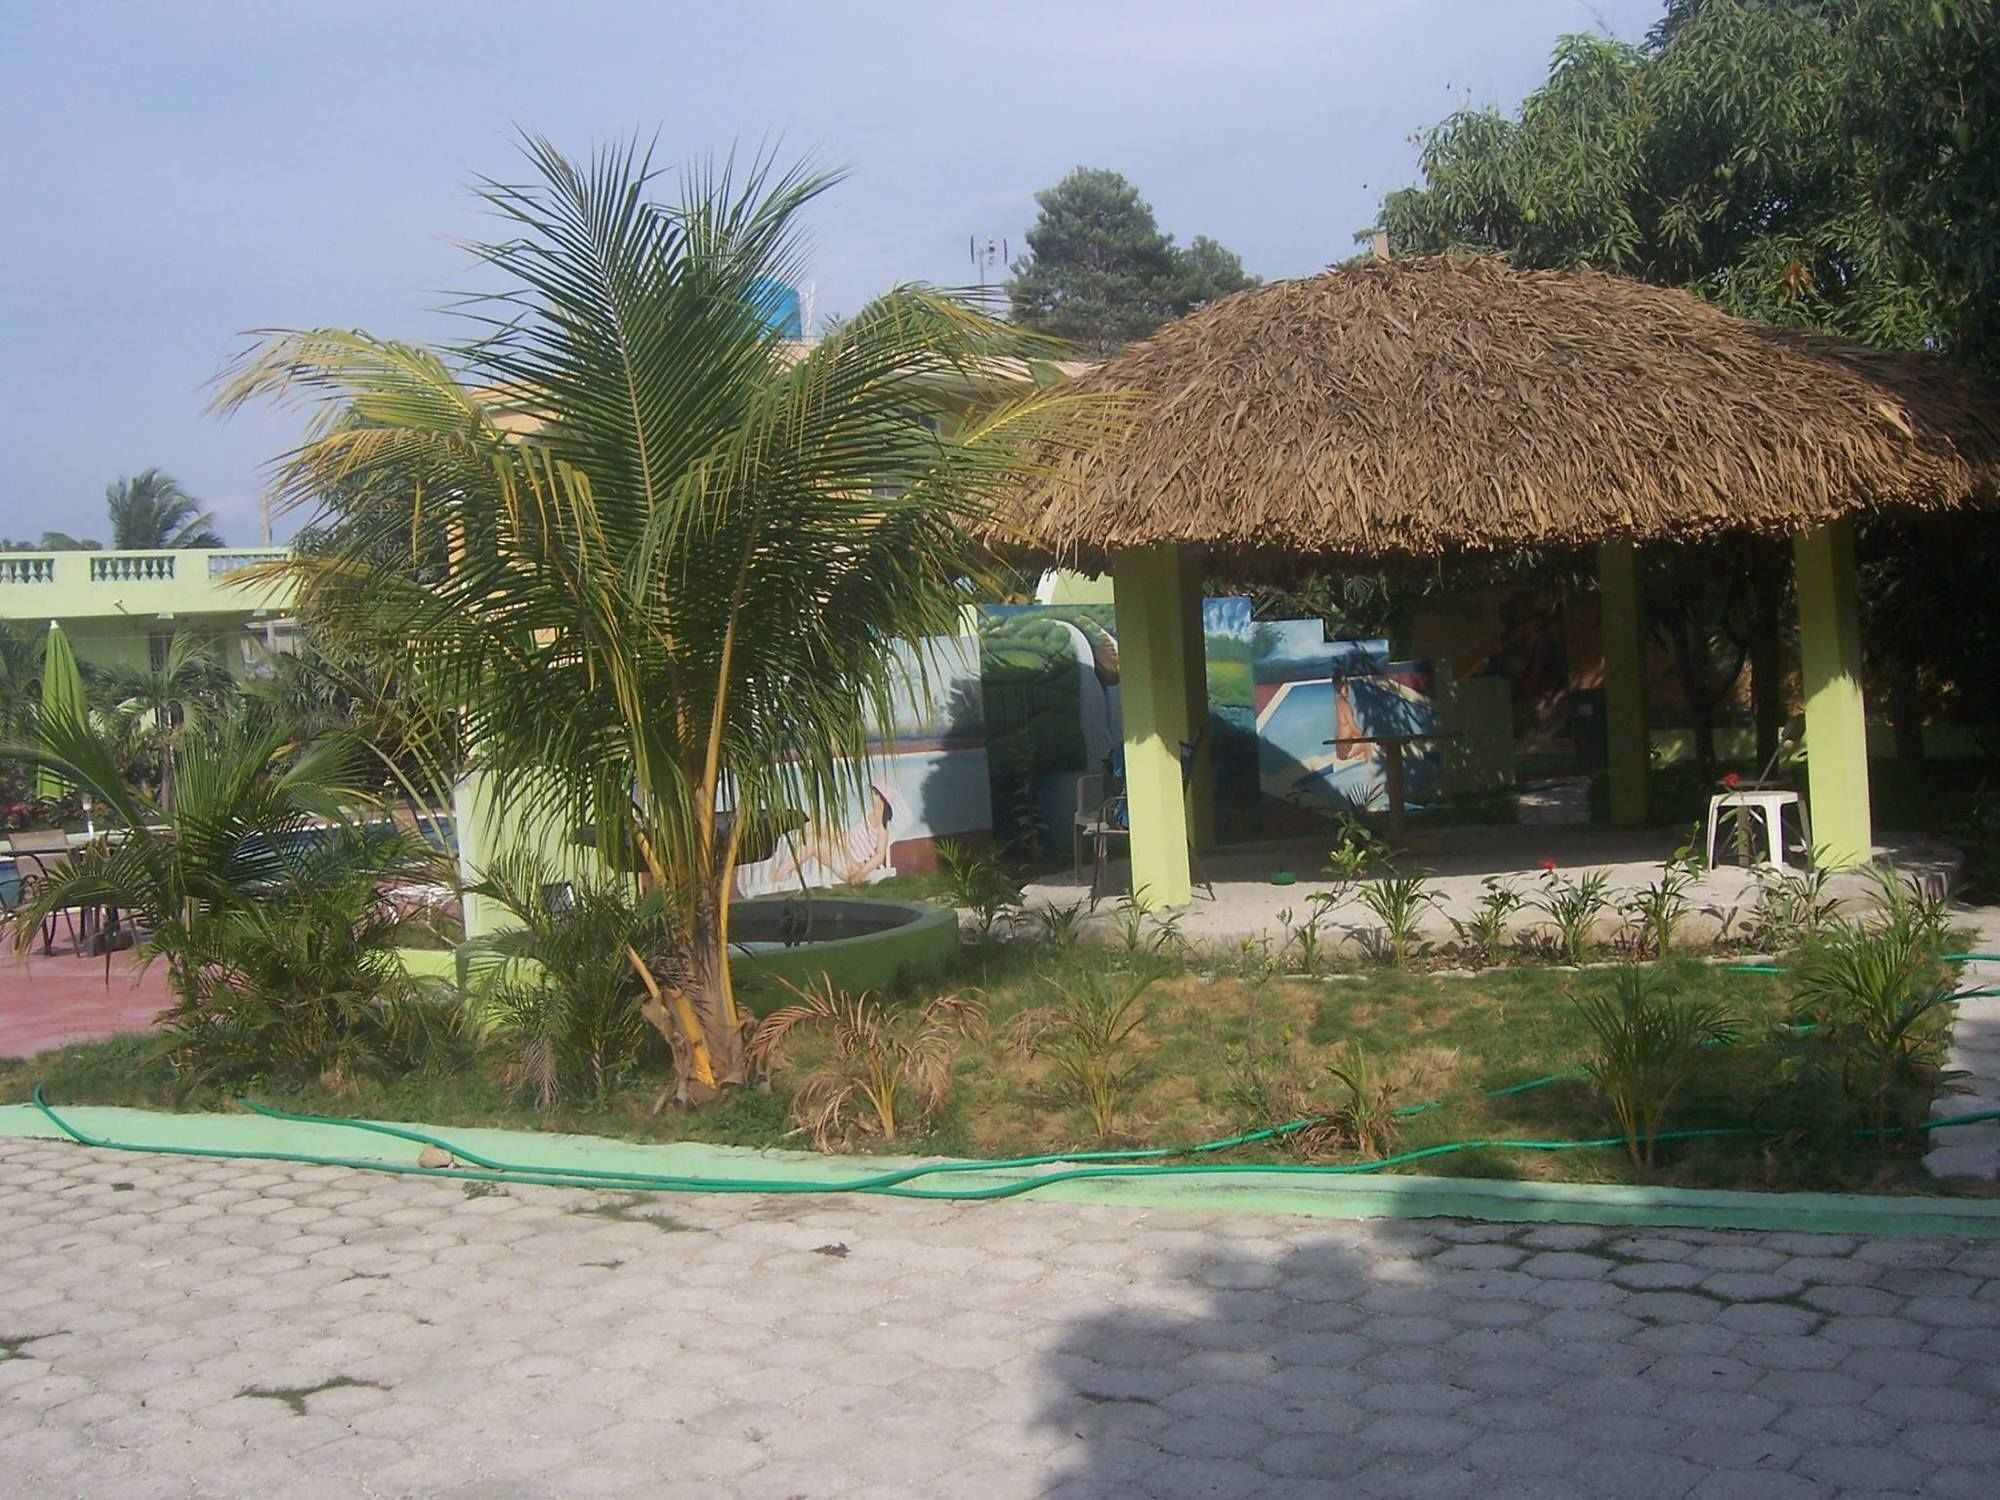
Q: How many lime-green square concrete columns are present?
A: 4